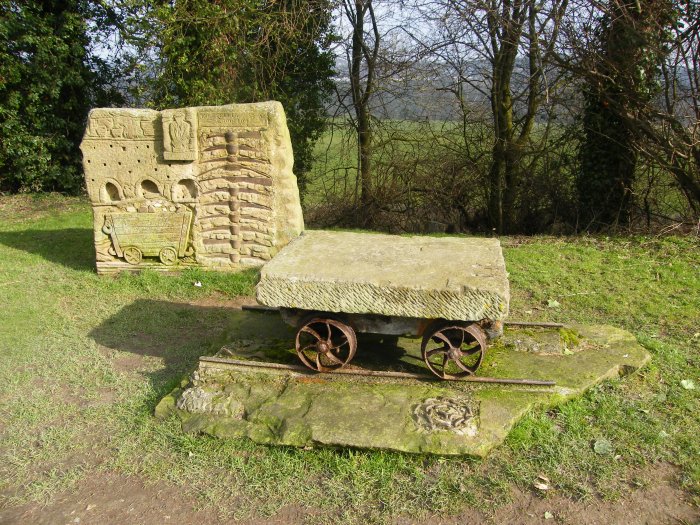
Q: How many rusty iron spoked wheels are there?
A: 2